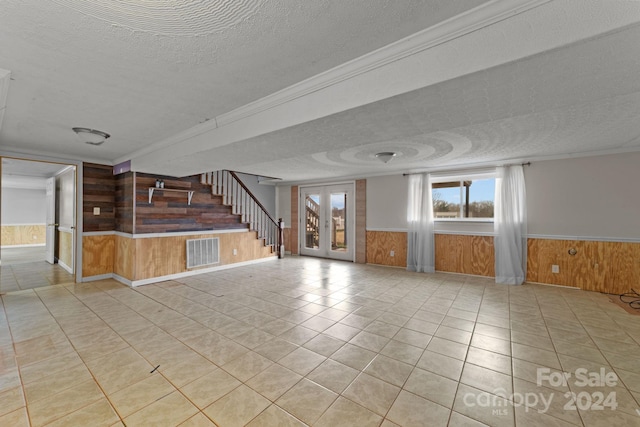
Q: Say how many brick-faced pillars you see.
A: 2